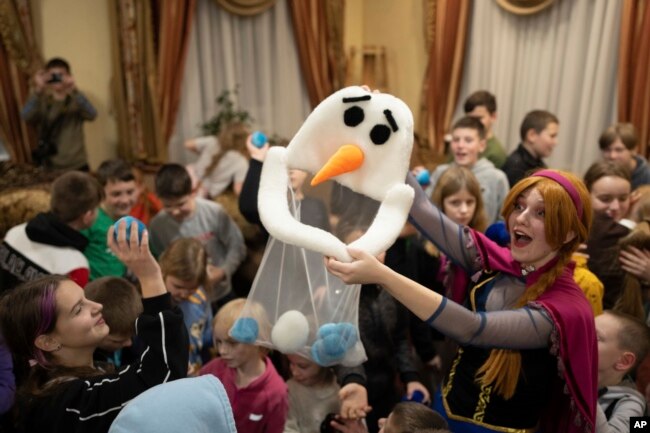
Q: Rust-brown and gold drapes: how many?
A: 5